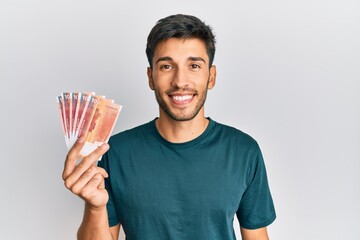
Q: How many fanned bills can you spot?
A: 5